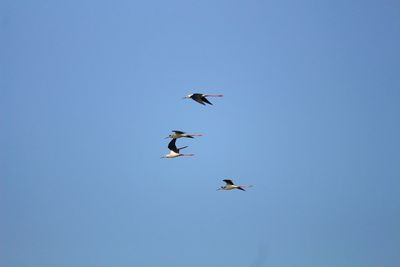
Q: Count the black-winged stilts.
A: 4